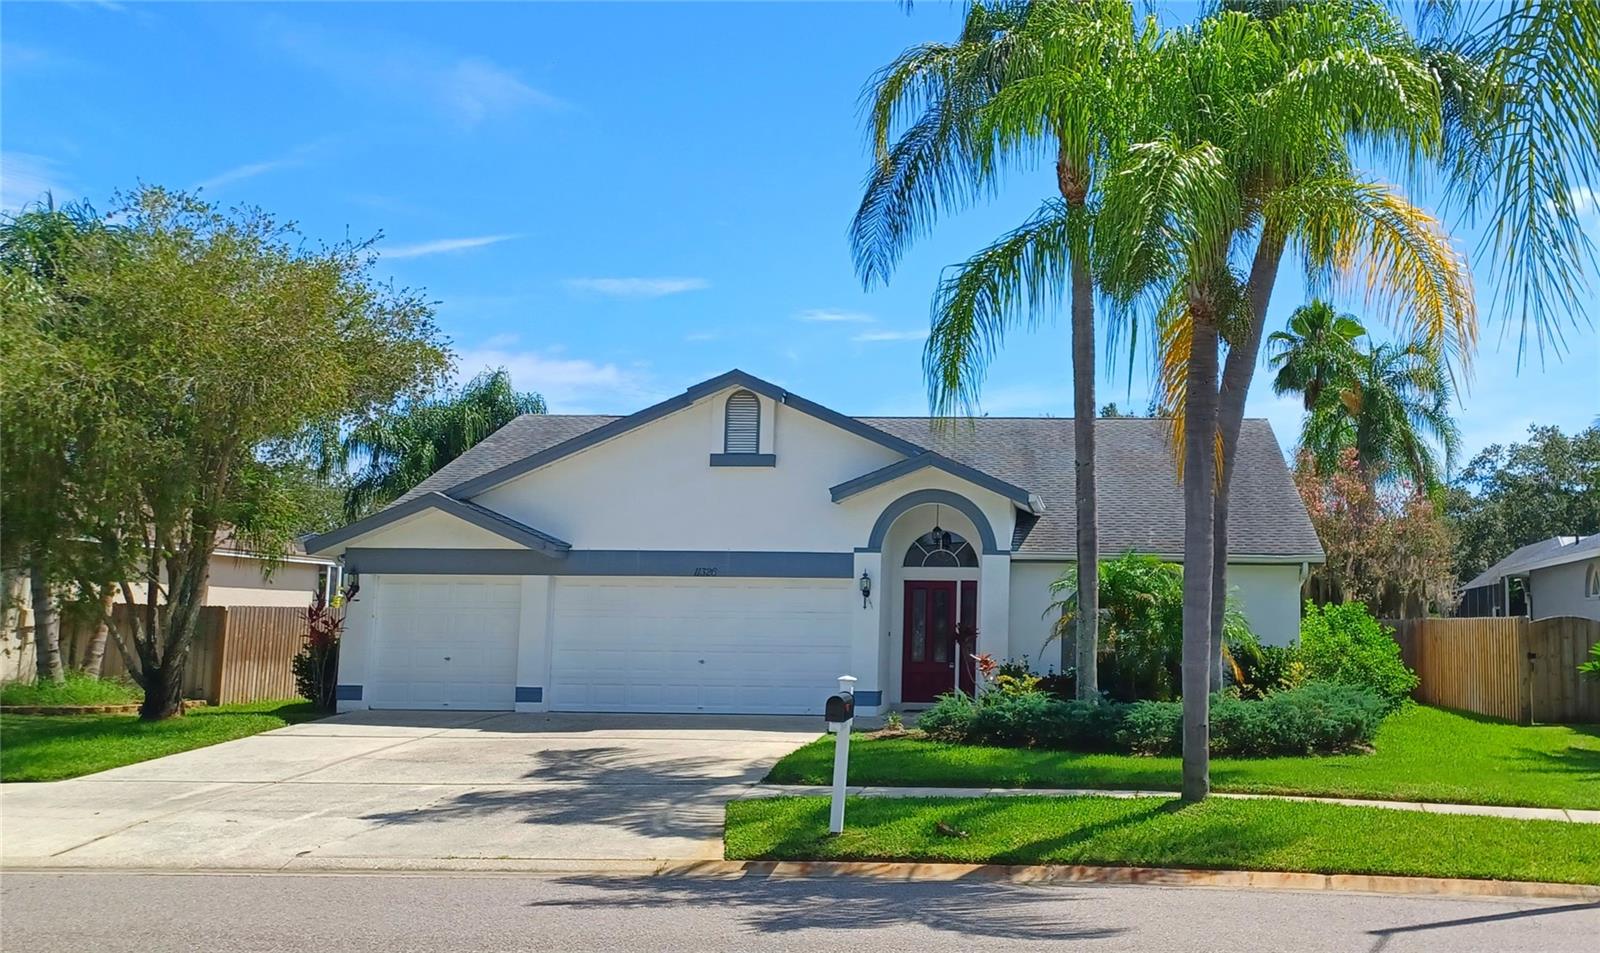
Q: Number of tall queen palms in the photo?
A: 3